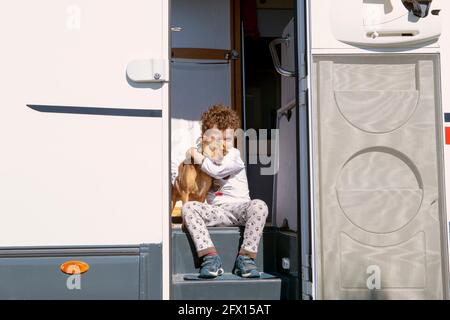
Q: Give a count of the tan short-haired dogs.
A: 1